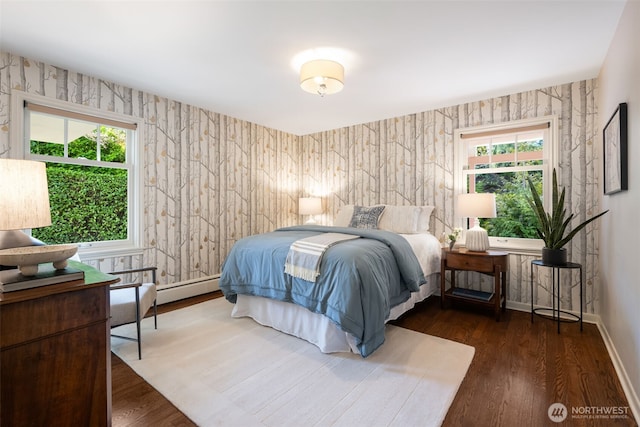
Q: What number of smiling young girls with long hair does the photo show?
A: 0